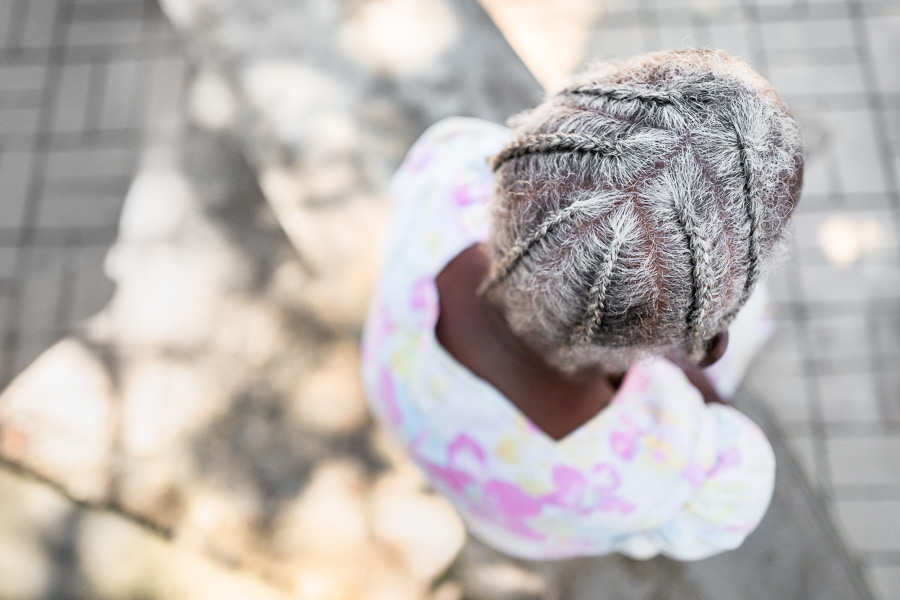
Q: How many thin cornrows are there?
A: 6